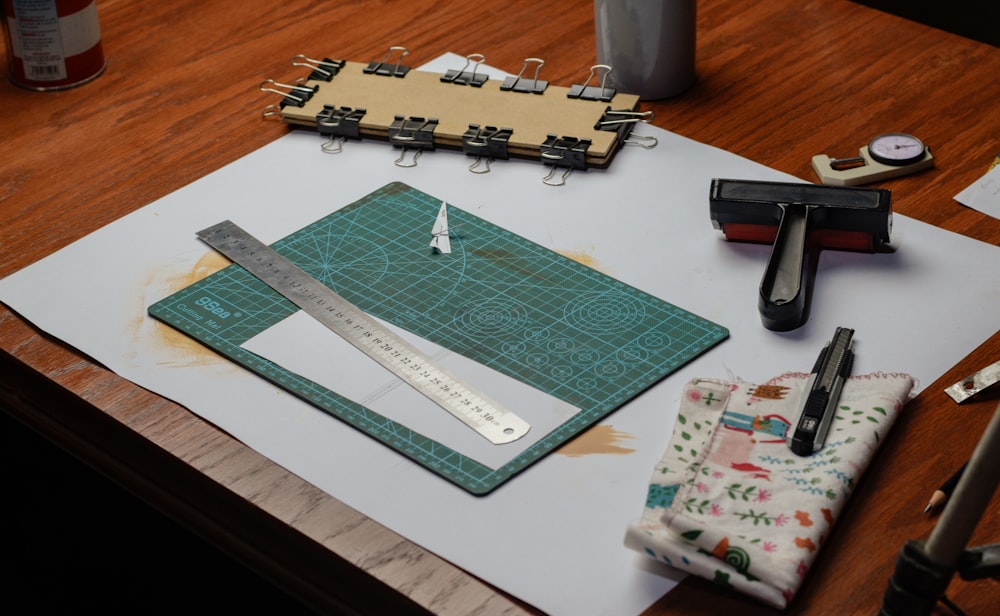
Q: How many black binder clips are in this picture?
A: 11